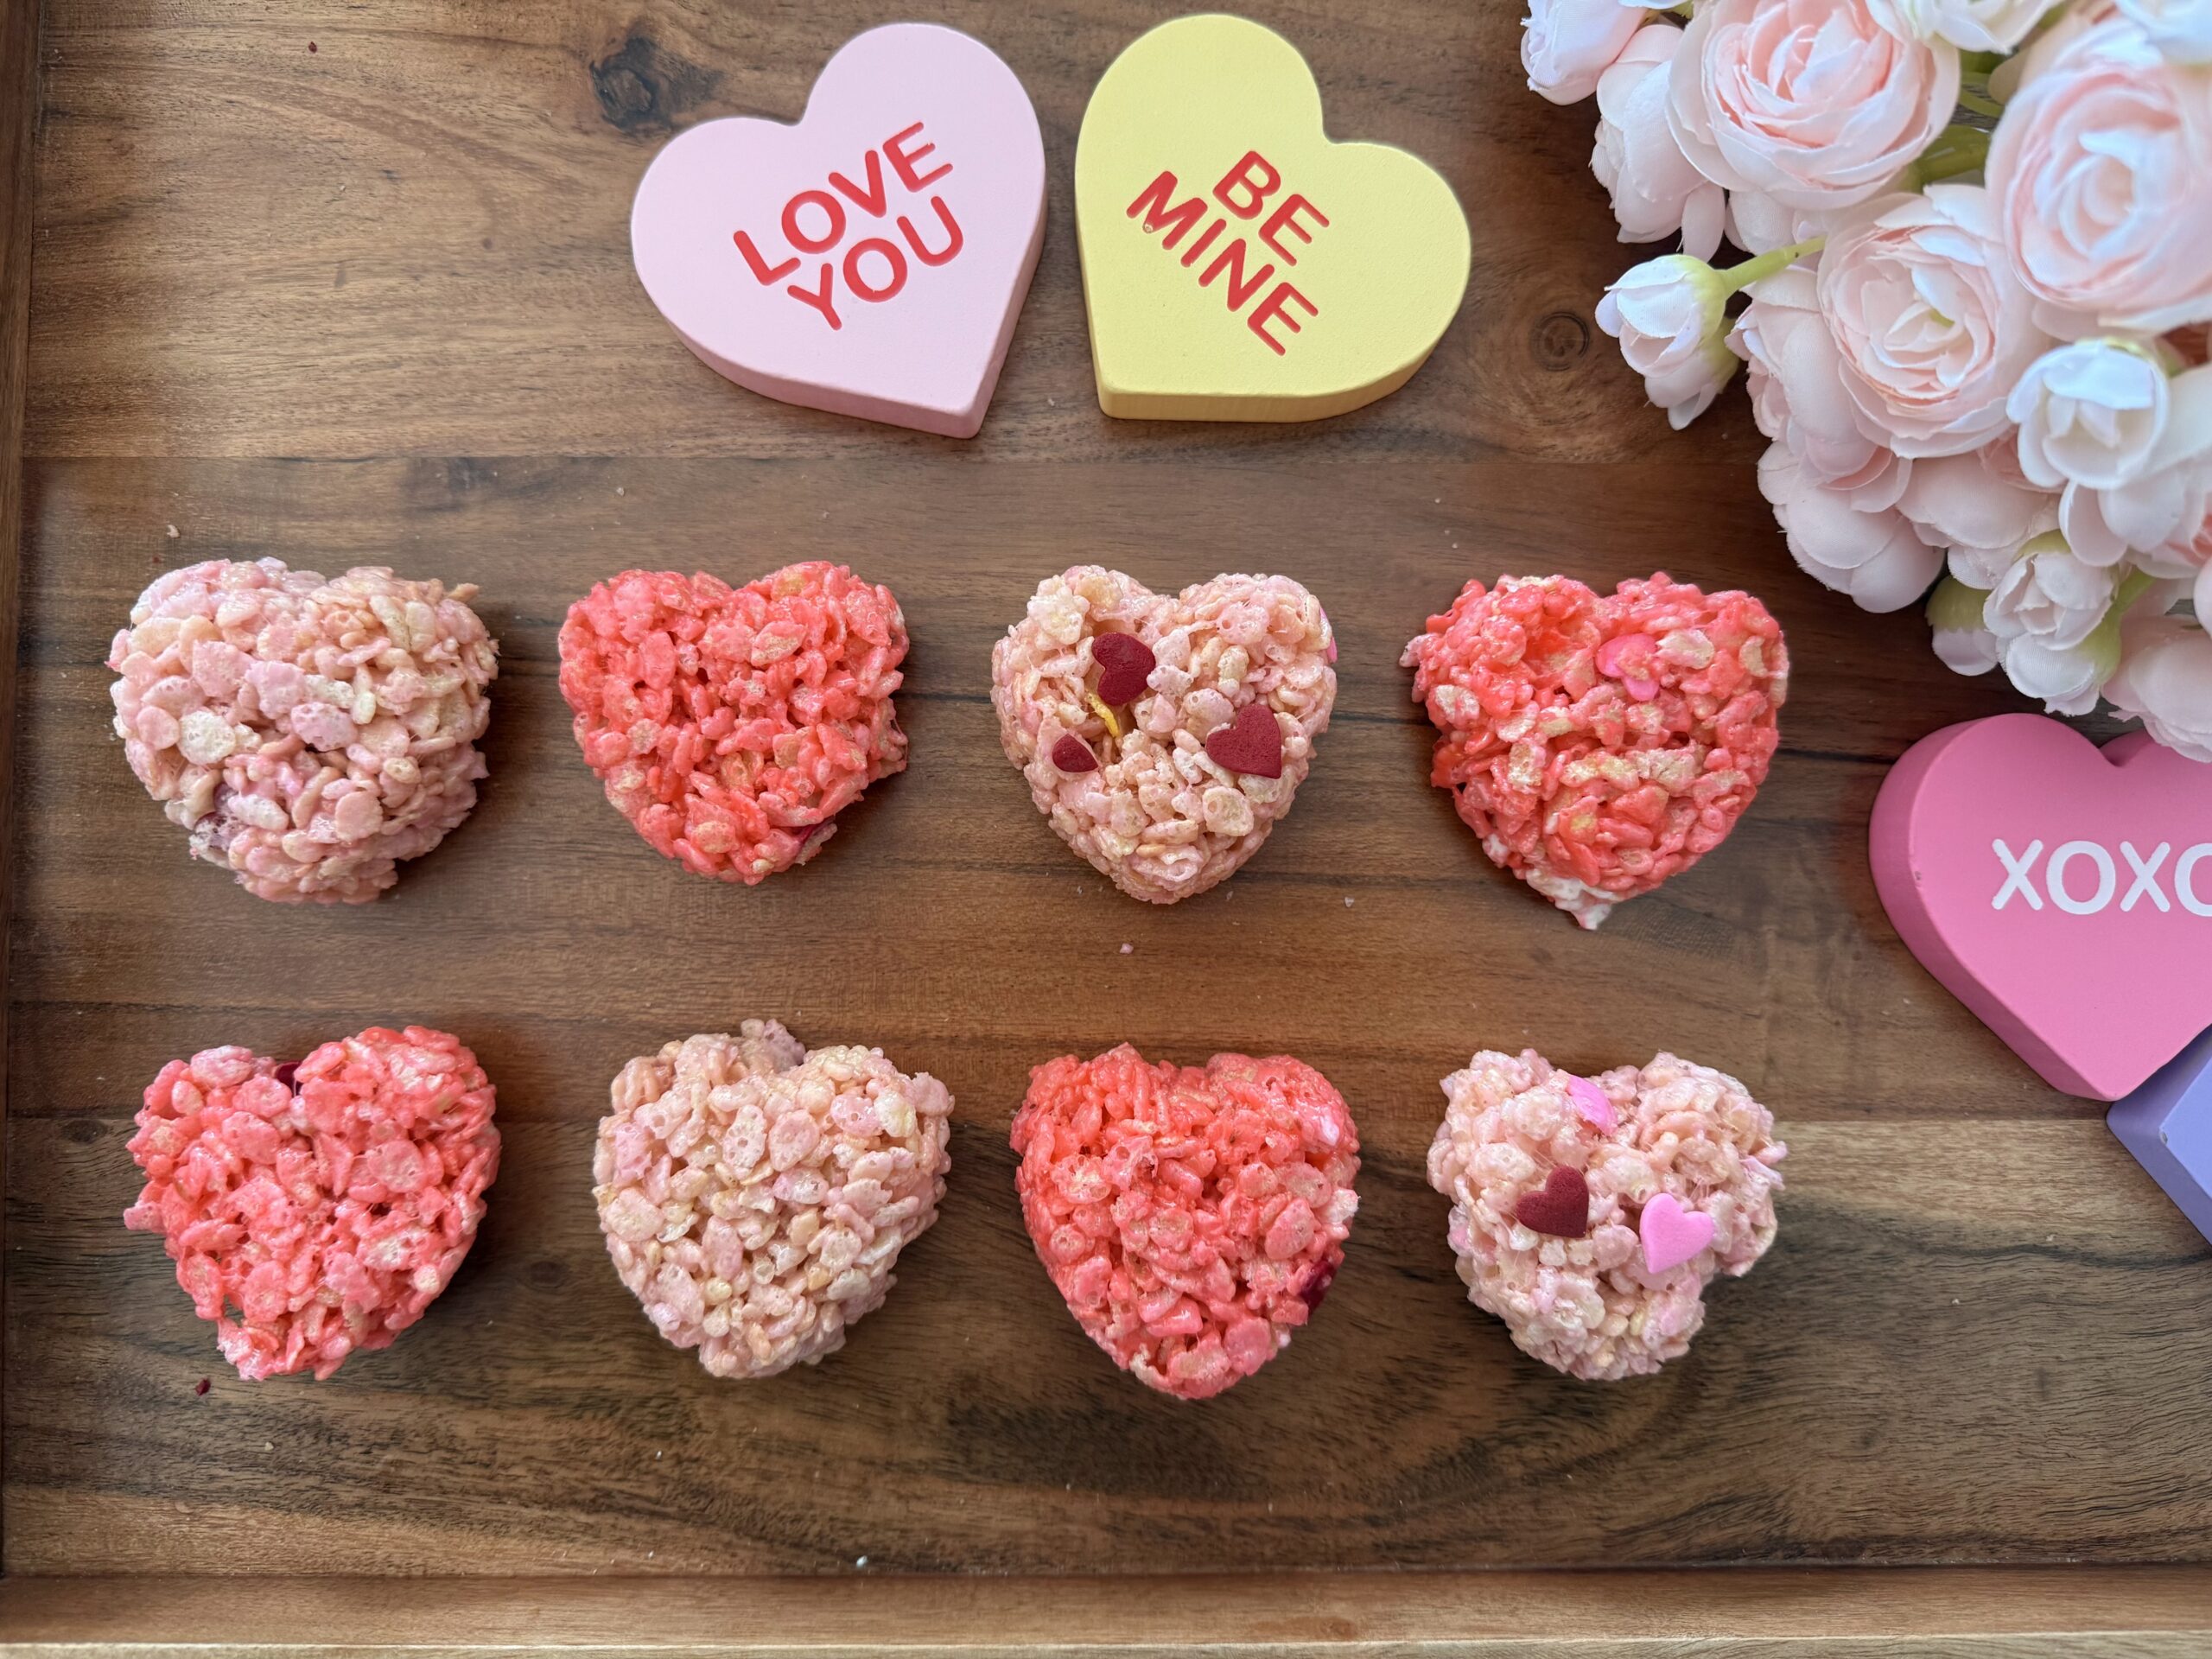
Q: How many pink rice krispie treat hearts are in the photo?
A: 4